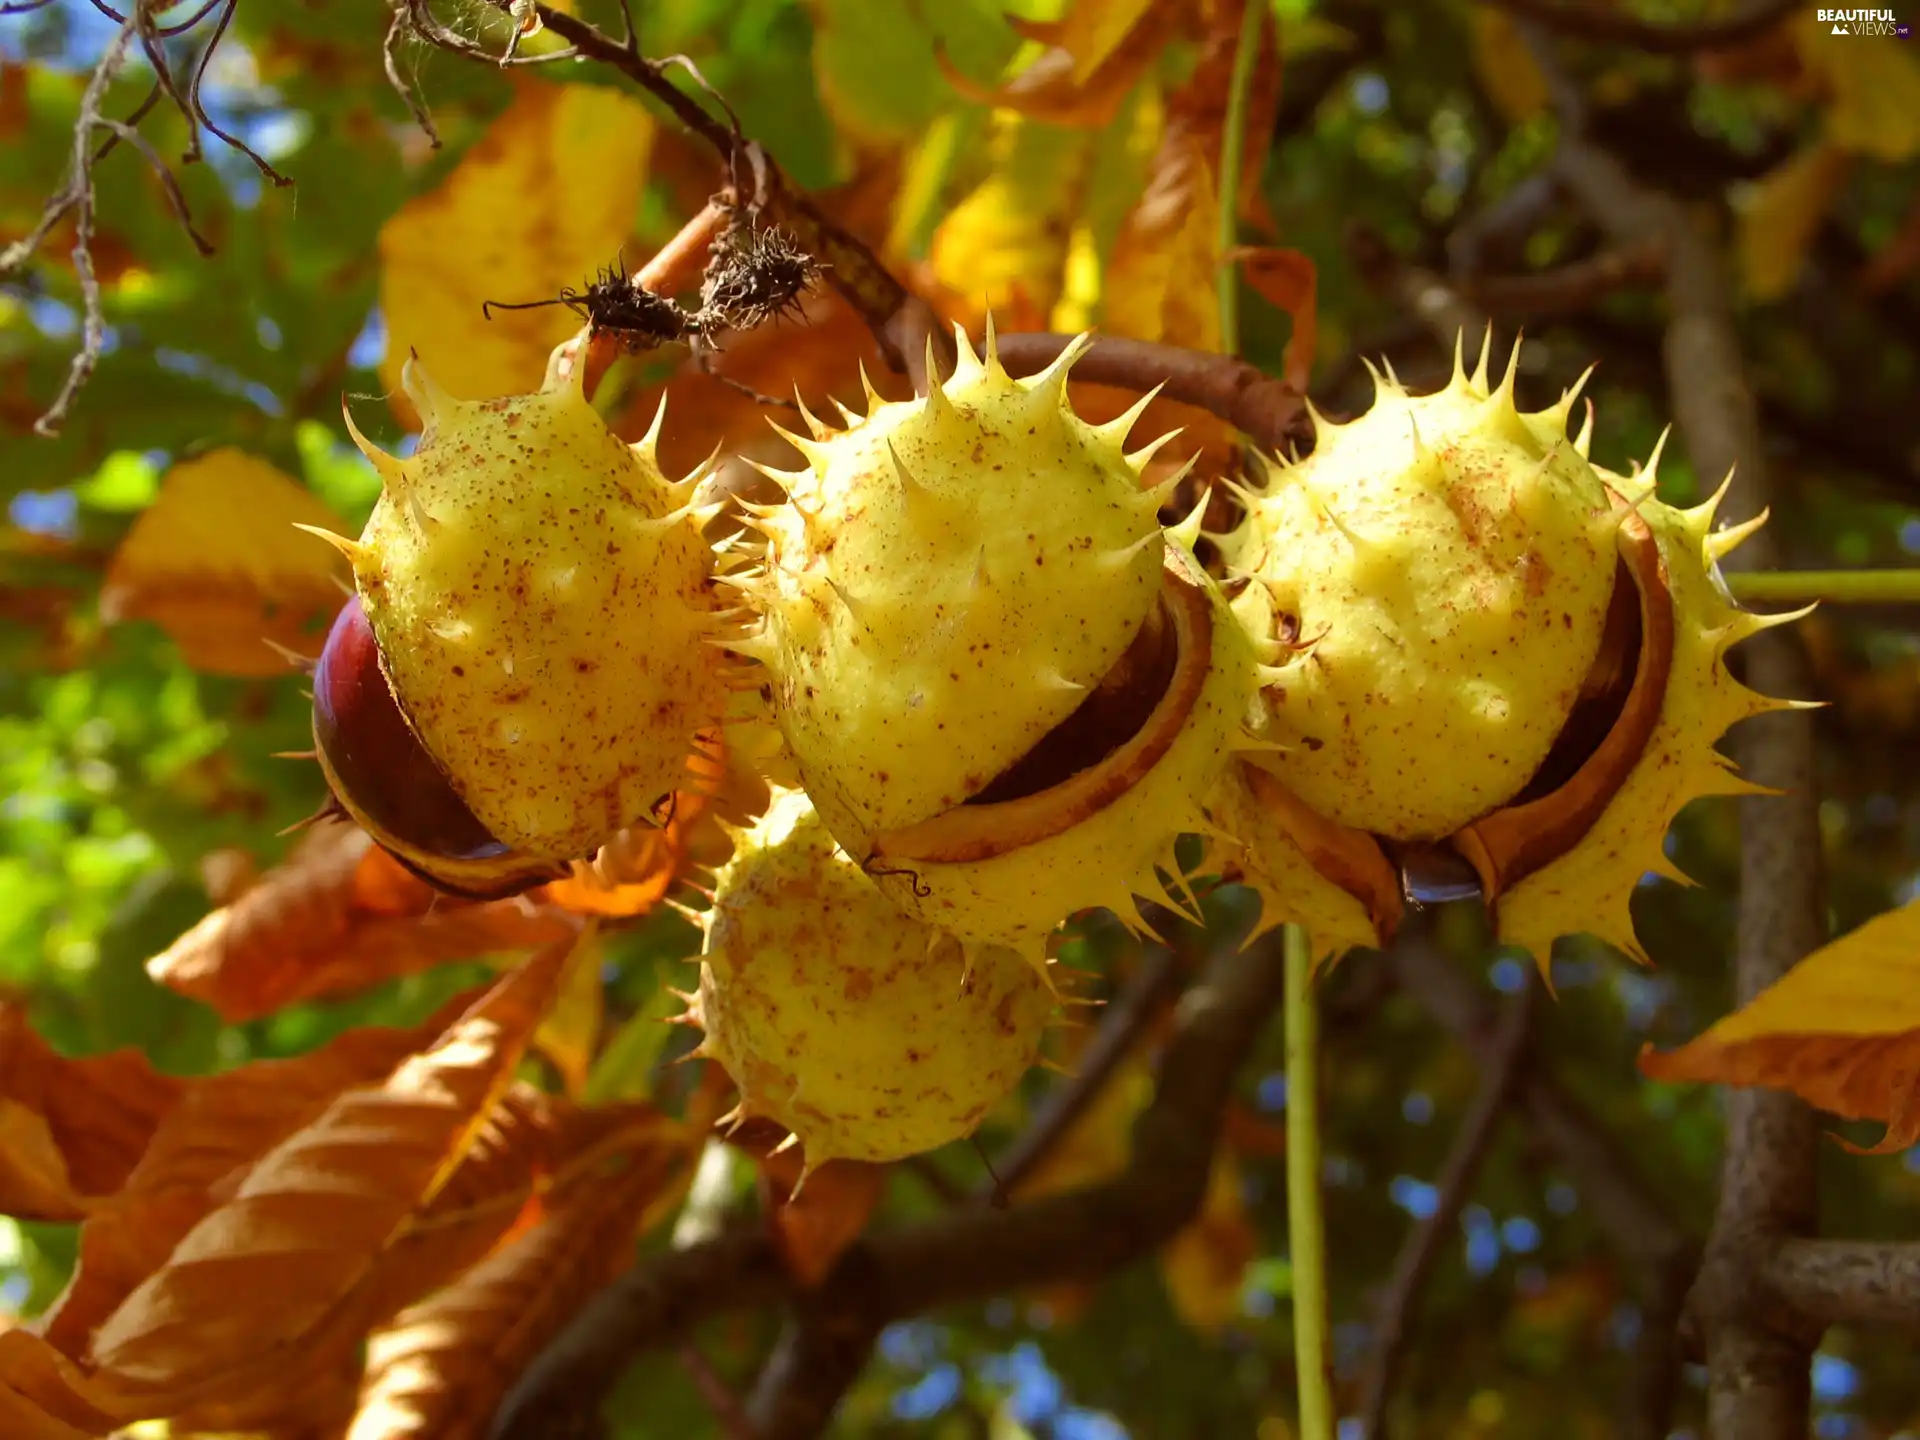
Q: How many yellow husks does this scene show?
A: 4